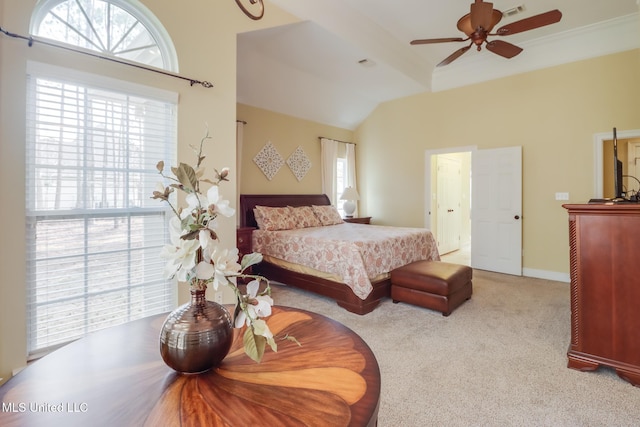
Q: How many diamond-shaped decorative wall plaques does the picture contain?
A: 2